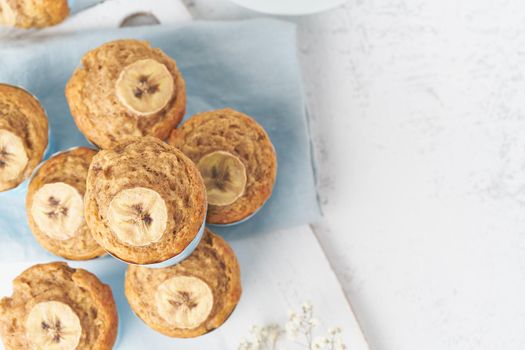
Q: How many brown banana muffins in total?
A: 8